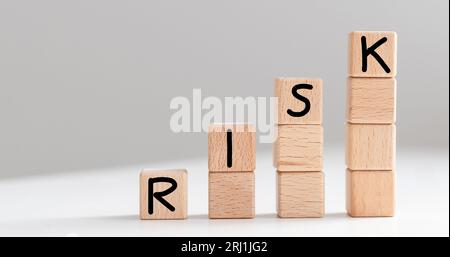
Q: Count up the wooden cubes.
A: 10